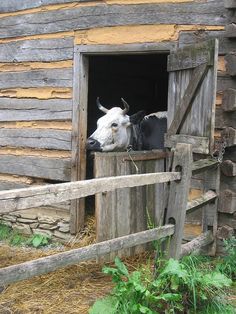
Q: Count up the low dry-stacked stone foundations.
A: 1